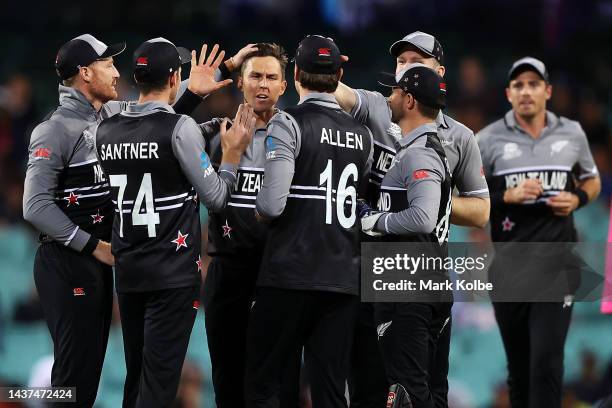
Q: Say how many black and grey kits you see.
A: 7